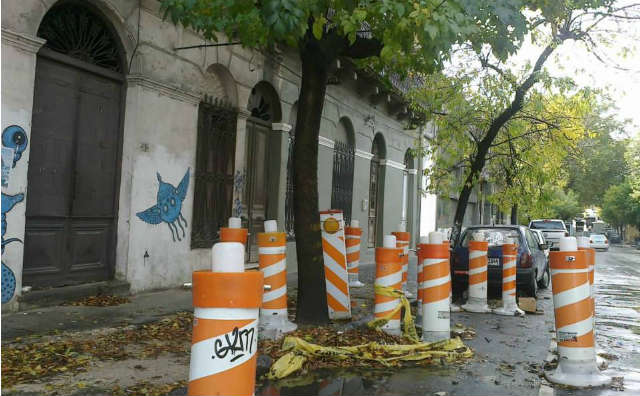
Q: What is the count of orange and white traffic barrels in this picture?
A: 13